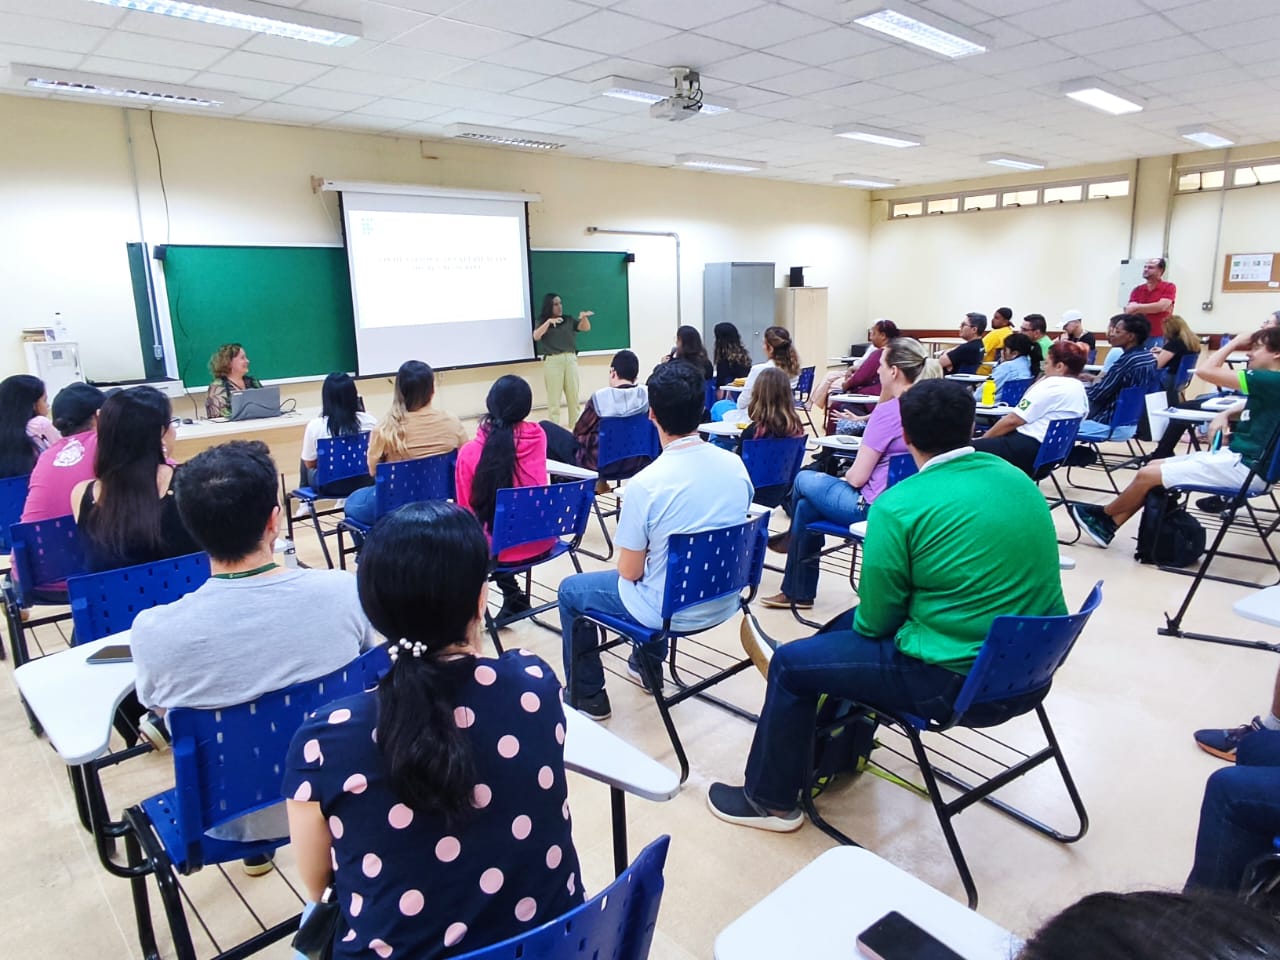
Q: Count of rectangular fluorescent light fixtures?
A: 11